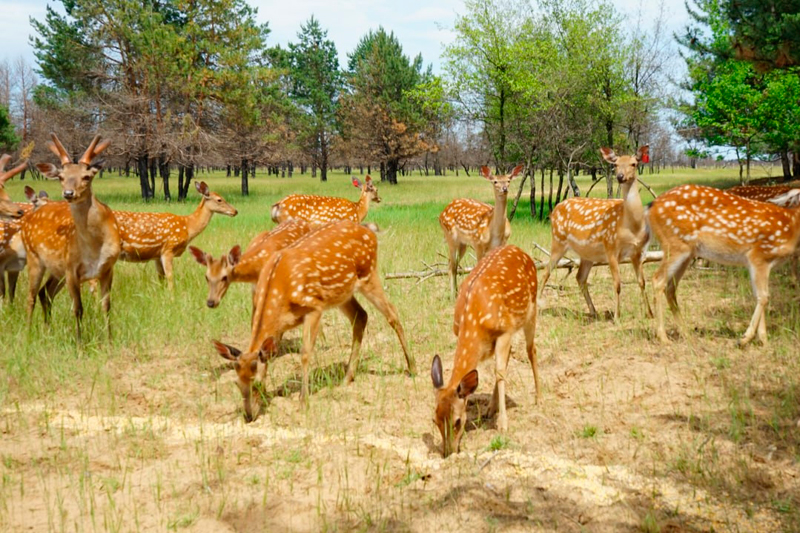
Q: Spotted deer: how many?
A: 12